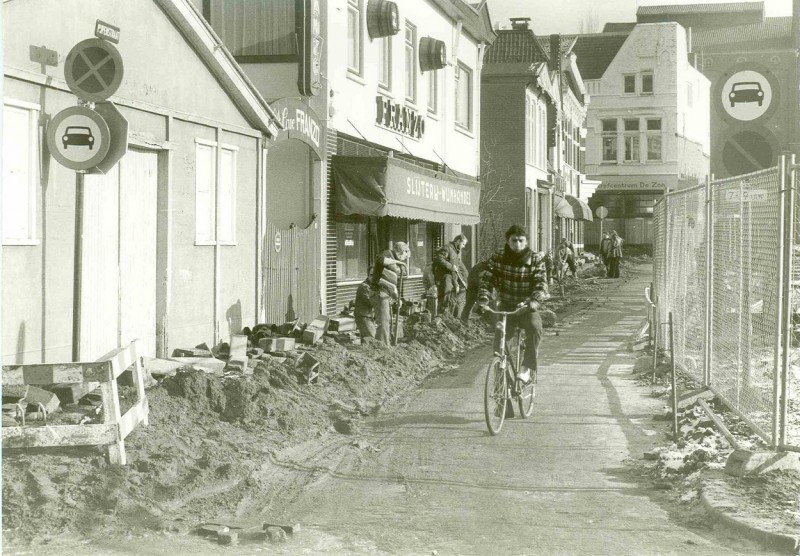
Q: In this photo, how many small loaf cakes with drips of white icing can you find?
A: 0